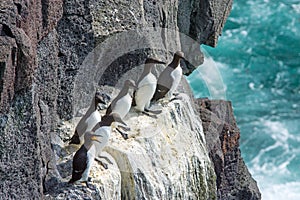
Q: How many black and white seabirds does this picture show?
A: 6